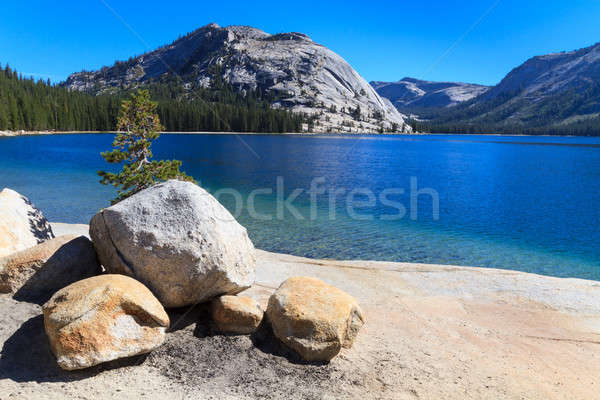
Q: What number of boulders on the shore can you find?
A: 6